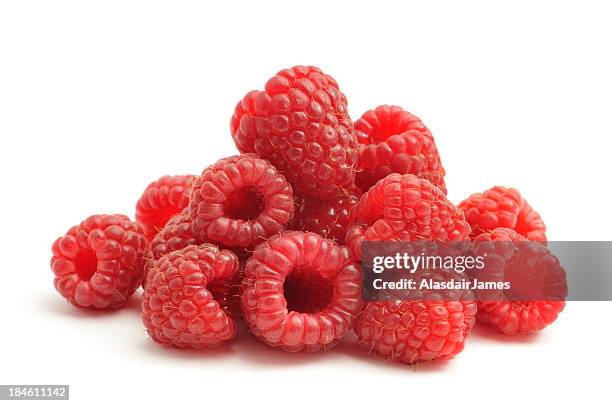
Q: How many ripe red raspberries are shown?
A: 13